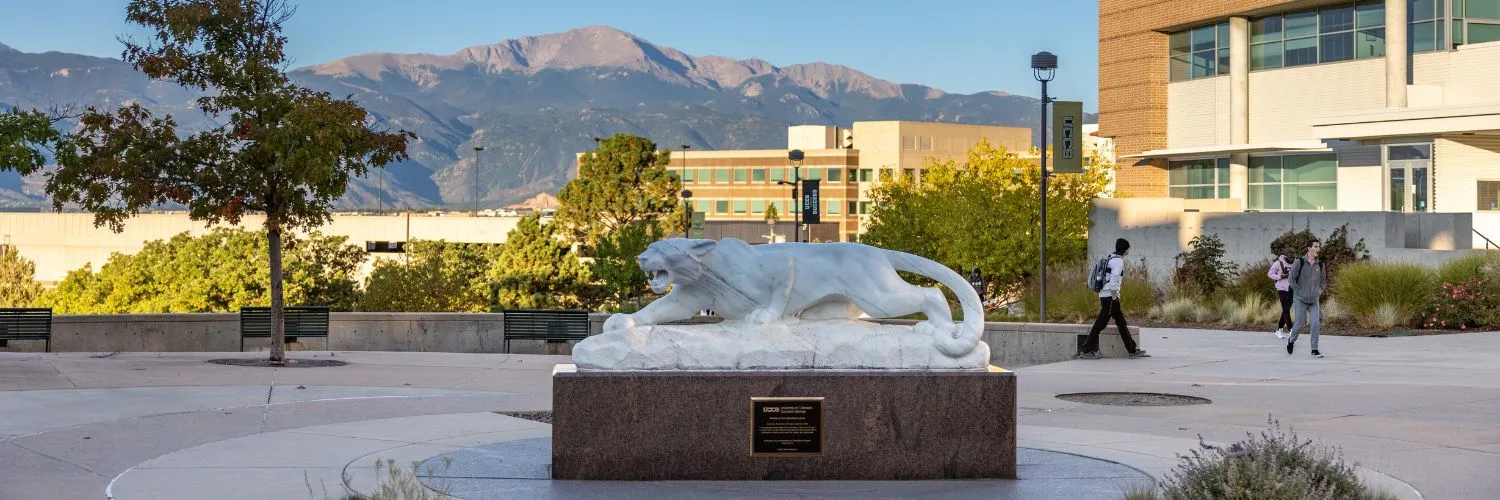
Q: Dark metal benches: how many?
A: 3